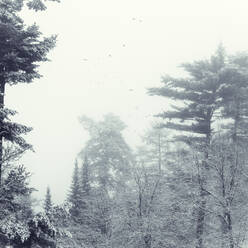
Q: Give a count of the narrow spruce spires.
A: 3